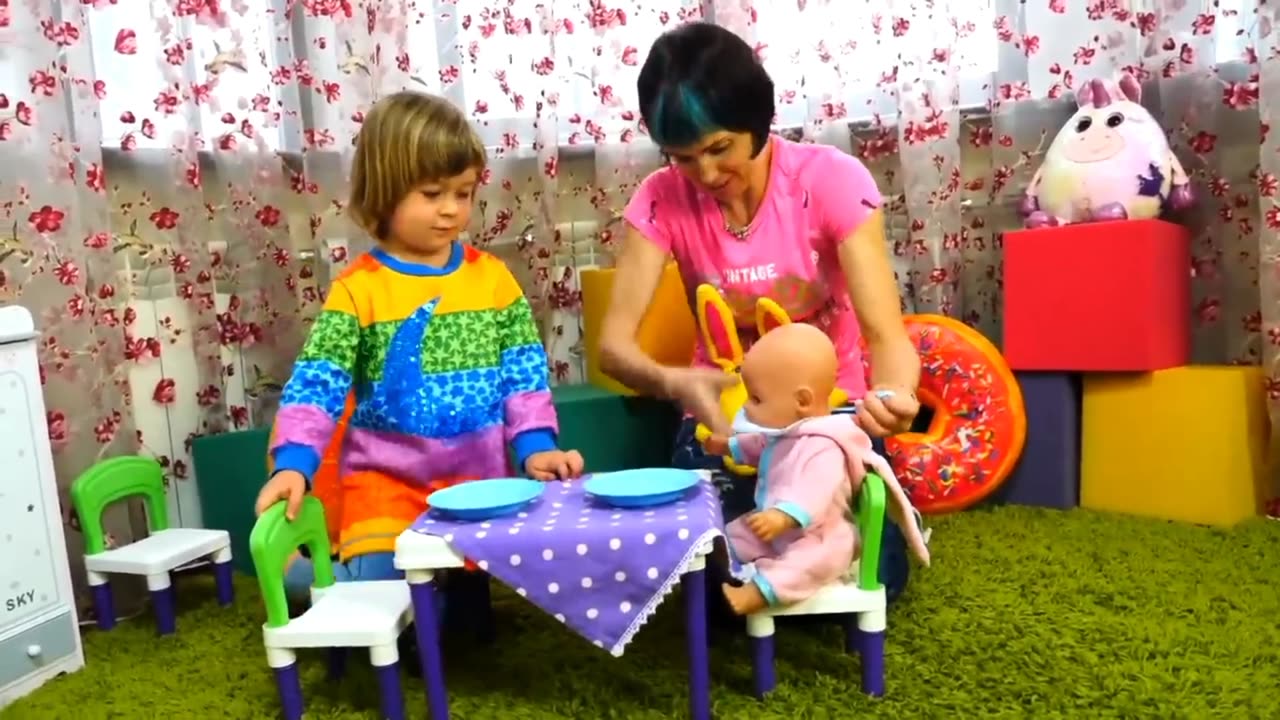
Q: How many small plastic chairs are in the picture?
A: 3